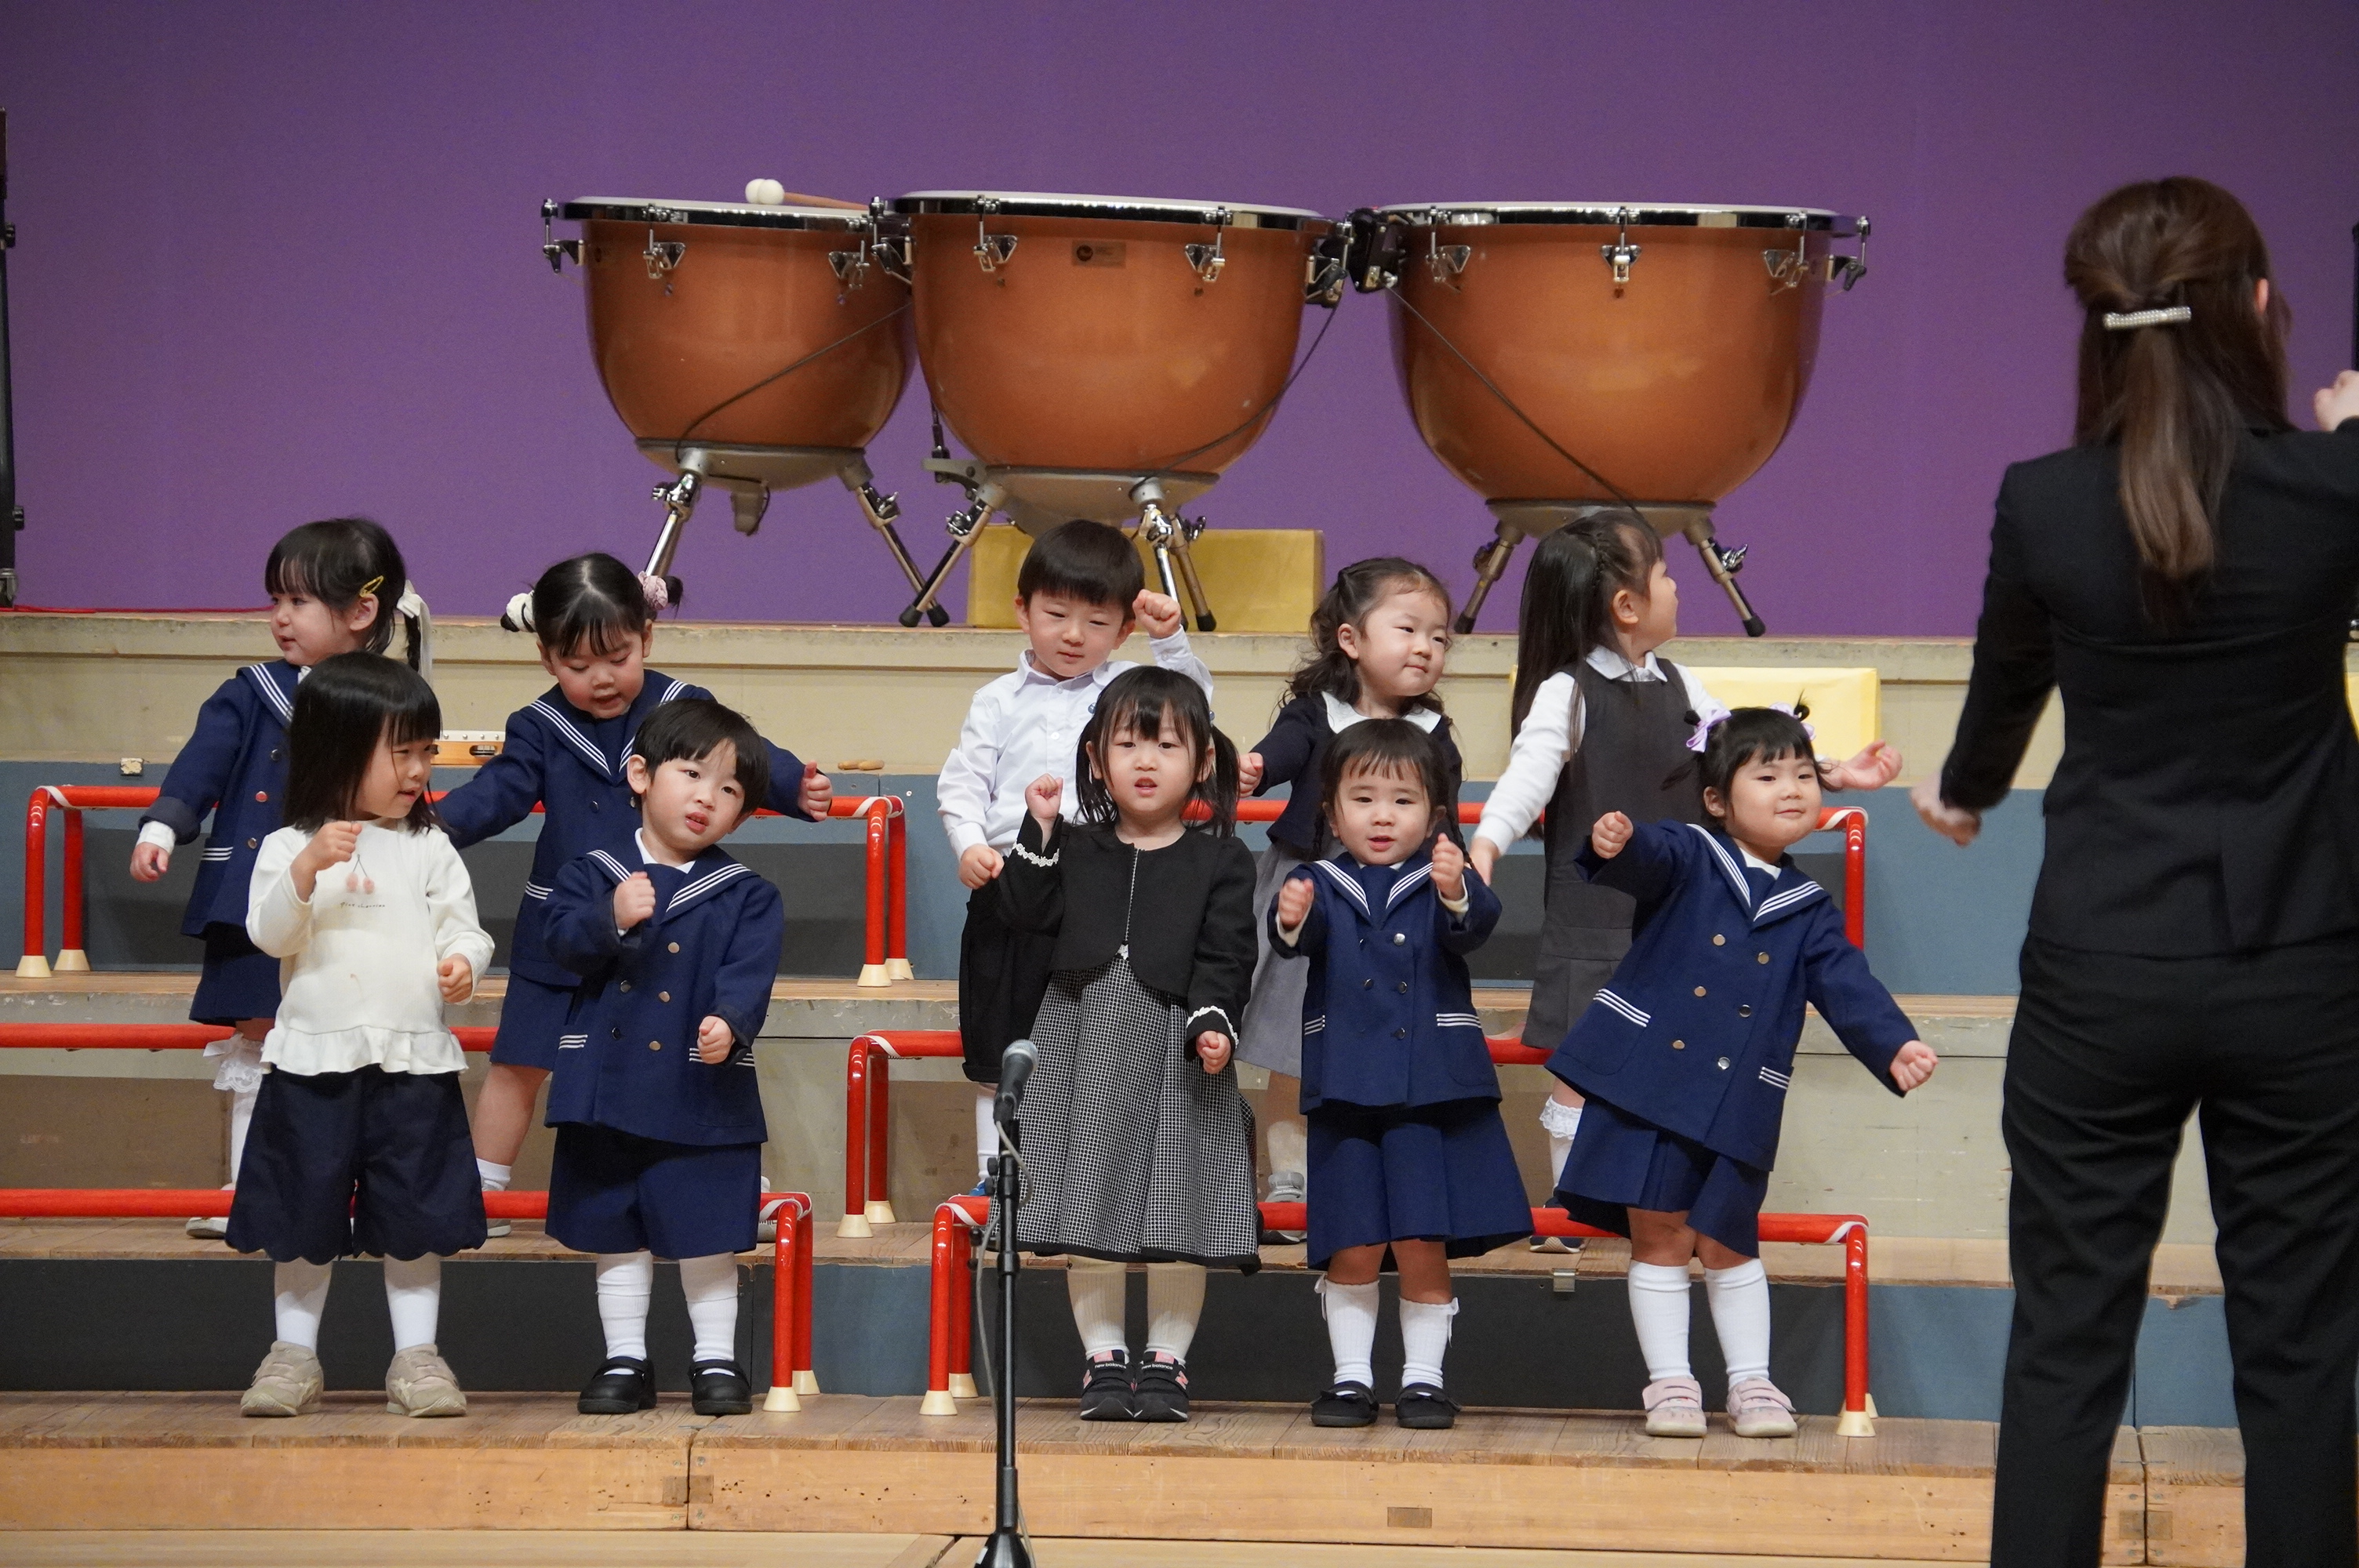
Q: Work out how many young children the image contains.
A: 10